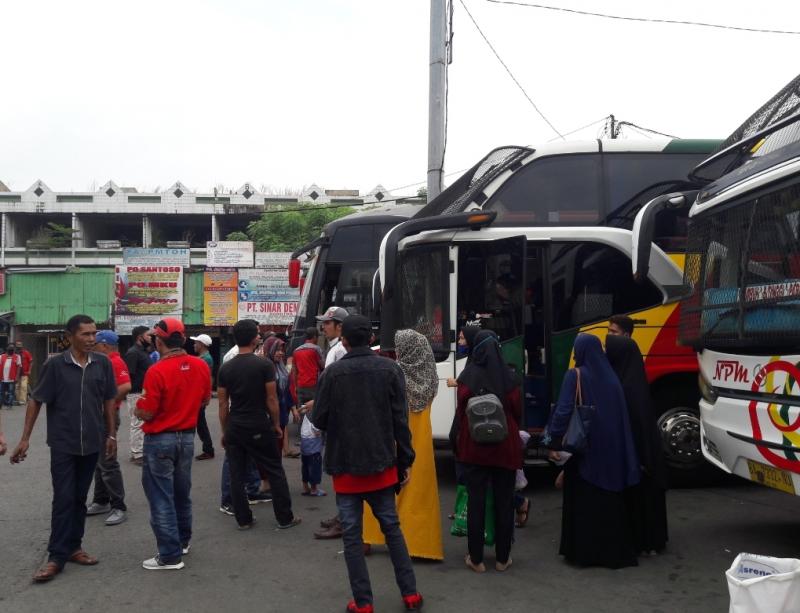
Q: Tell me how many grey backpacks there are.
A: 1